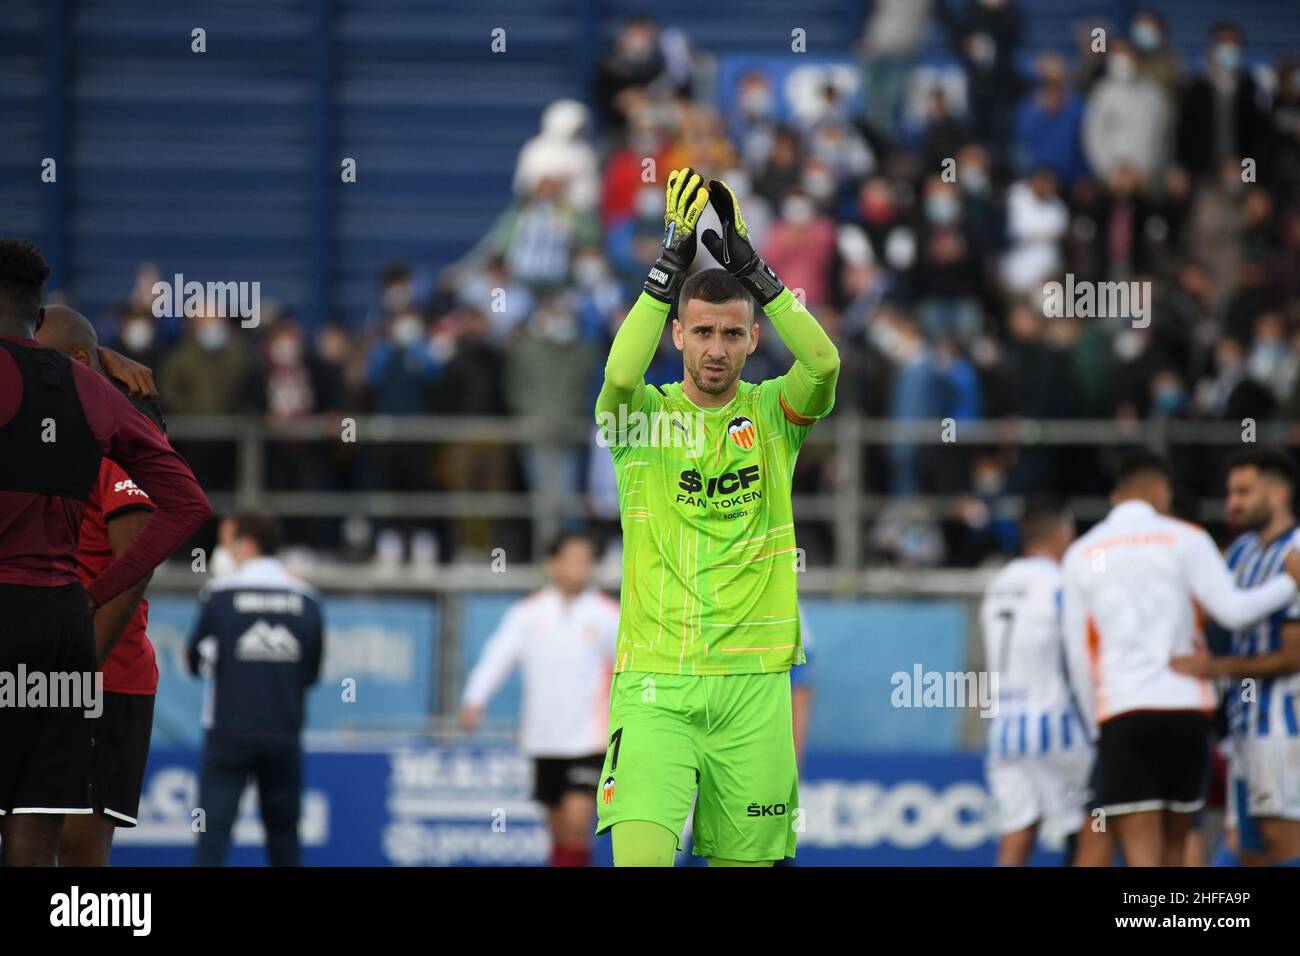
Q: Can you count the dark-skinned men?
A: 2